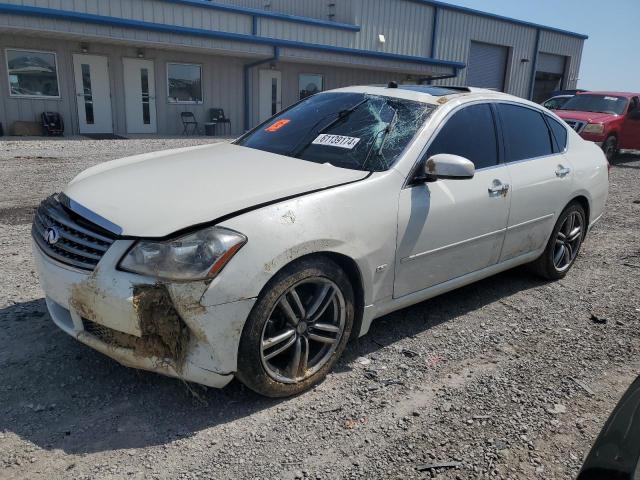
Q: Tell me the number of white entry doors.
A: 3